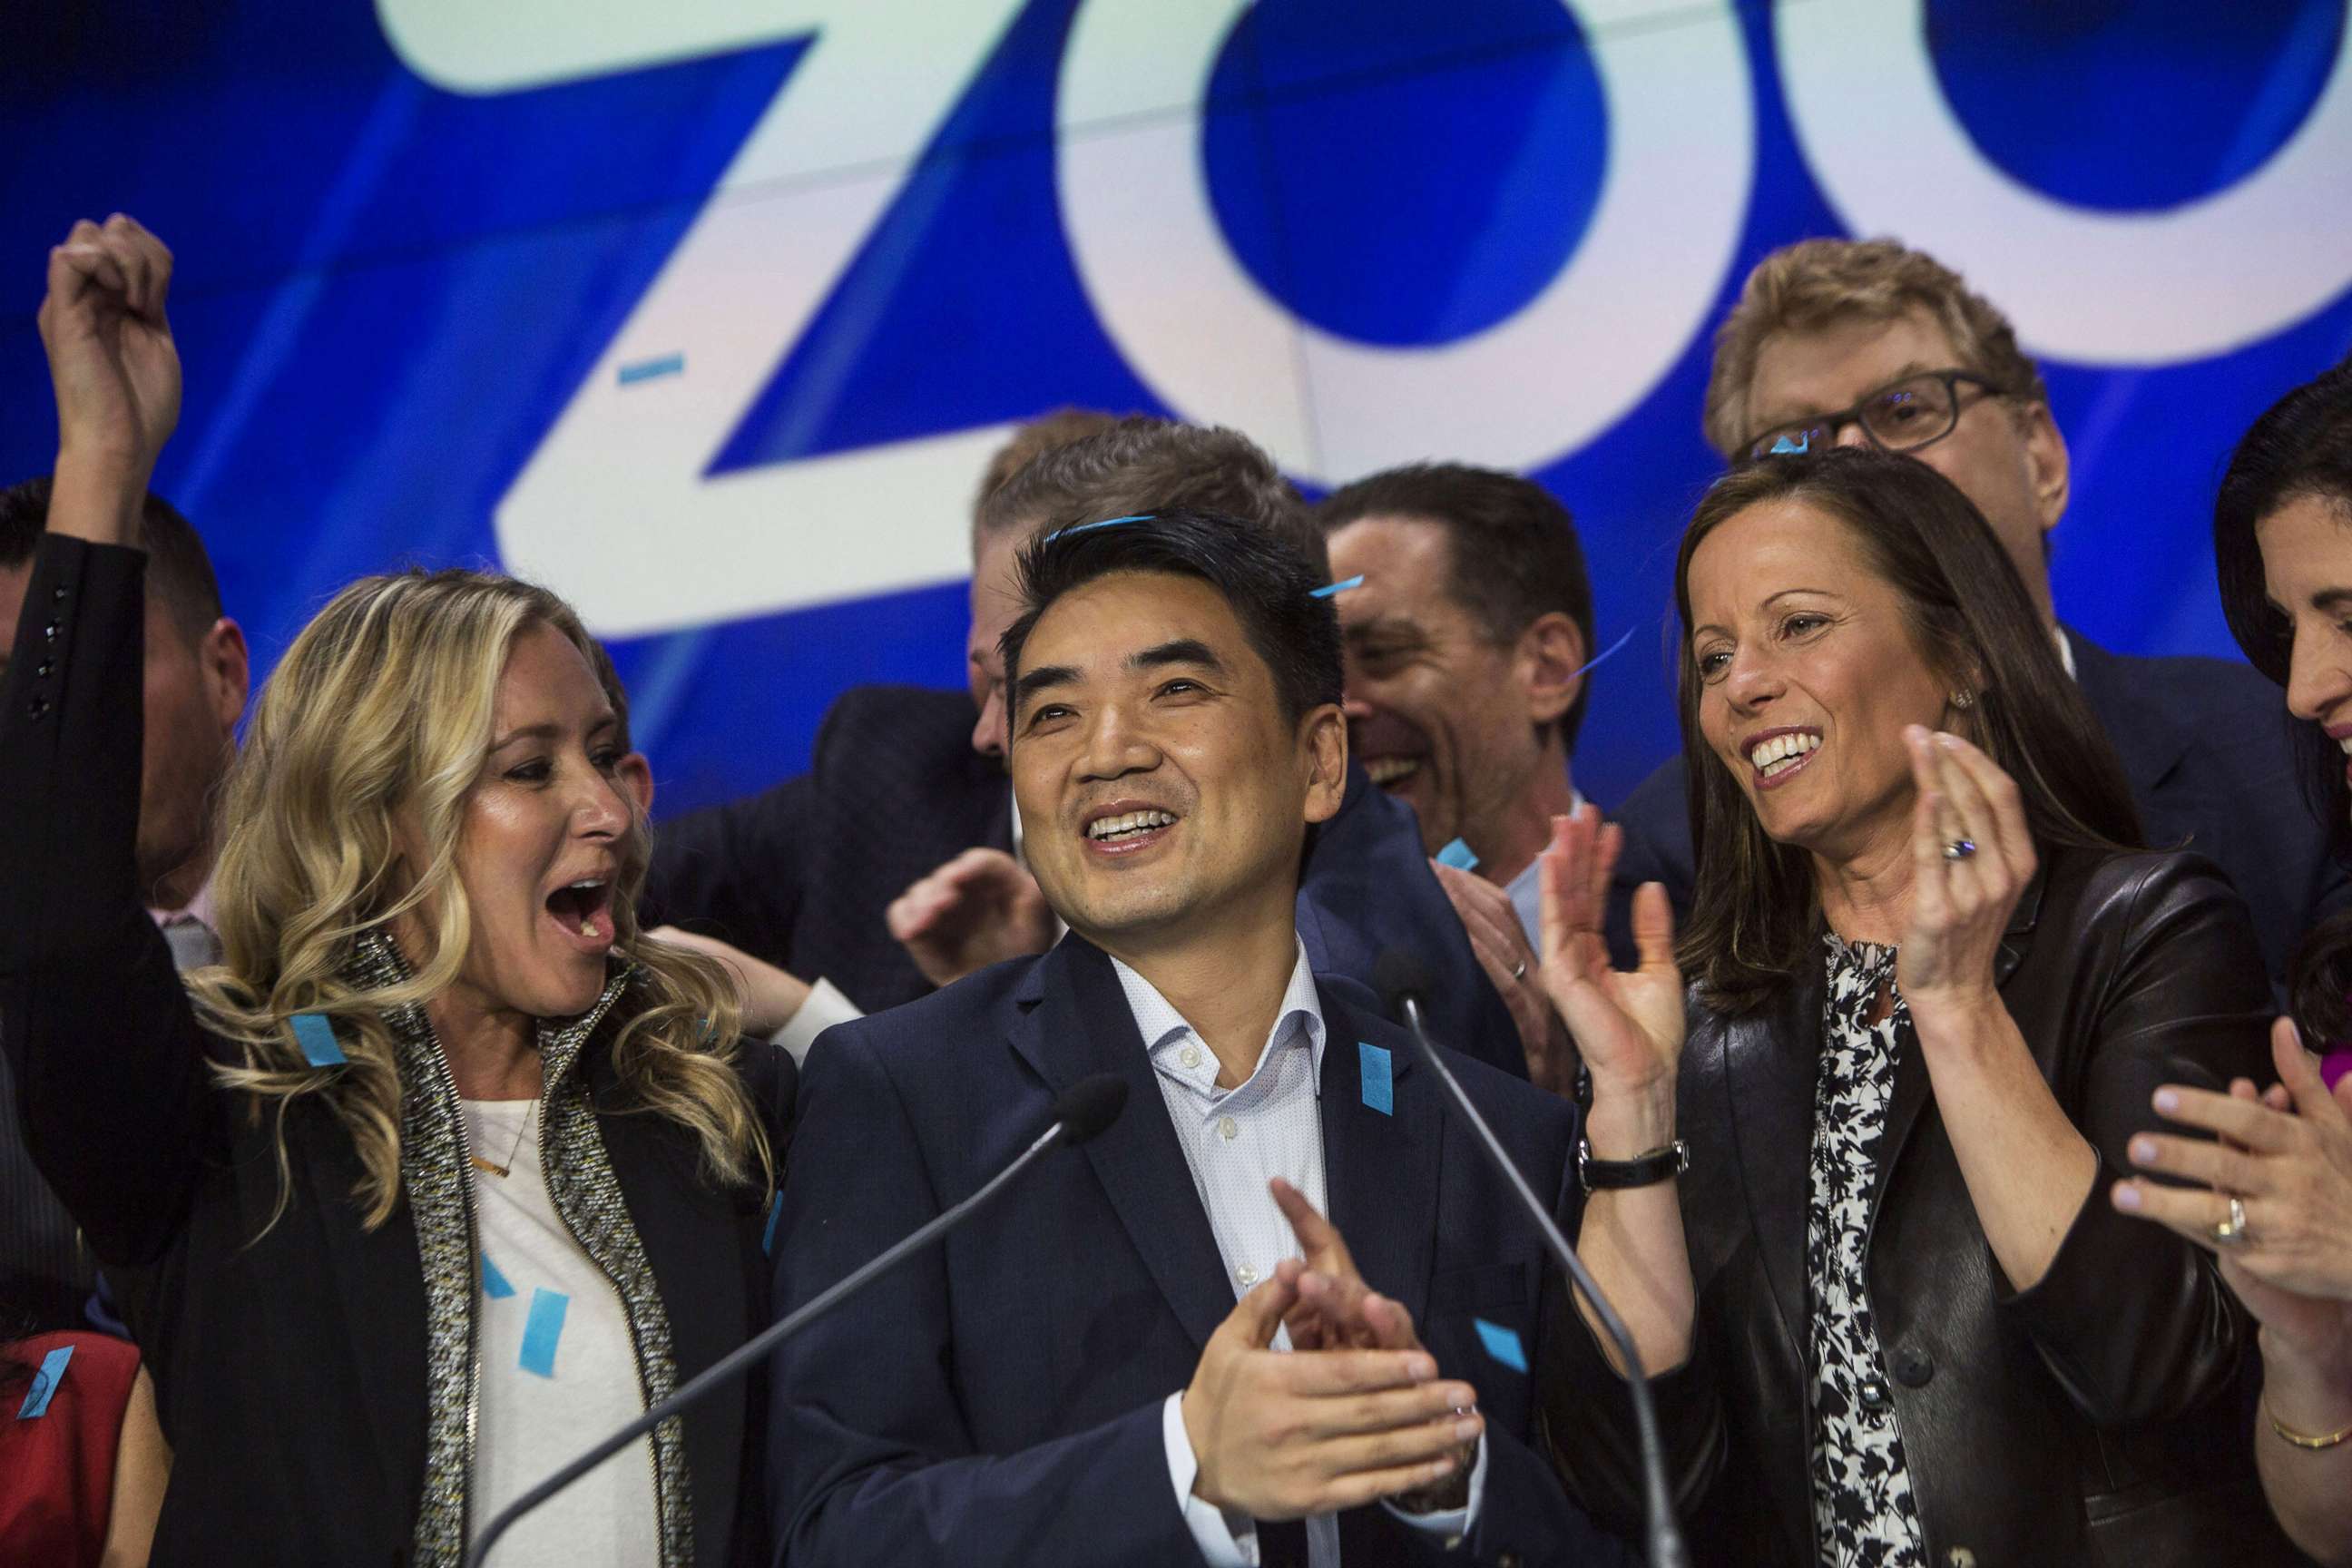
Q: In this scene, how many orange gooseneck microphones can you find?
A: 0